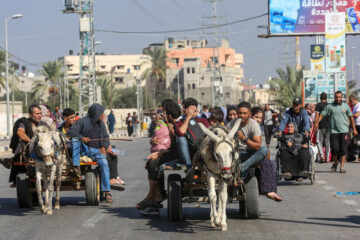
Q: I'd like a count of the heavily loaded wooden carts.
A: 2